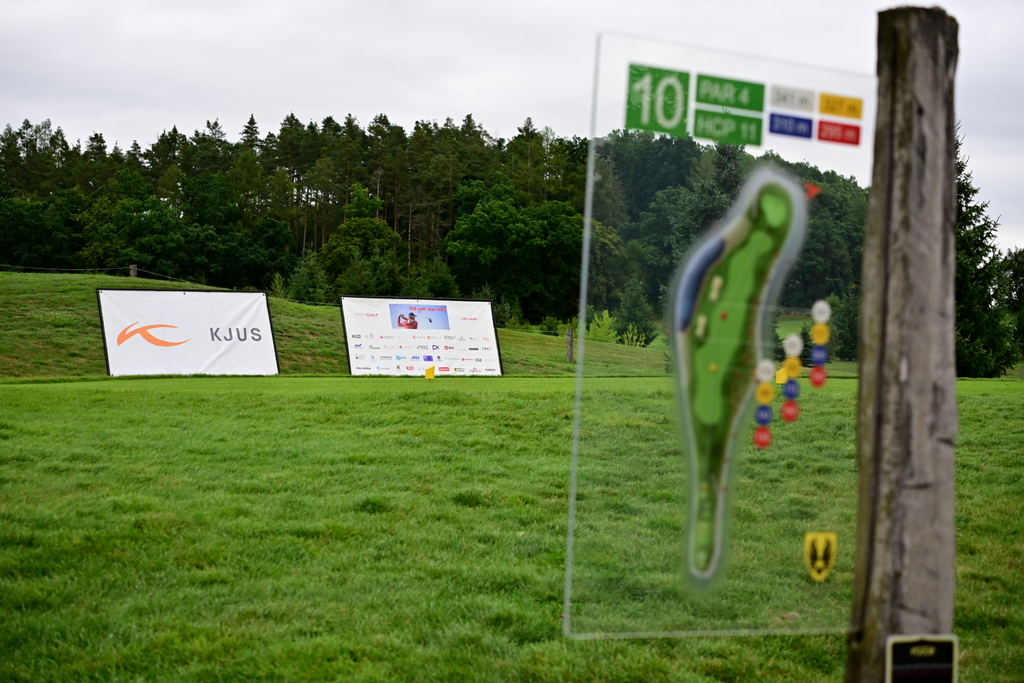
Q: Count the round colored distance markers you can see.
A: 12